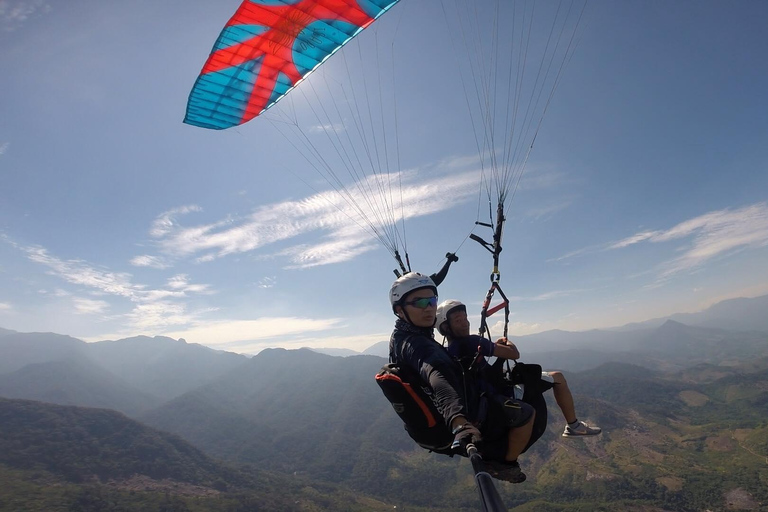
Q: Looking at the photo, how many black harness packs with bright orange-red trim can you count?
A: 1